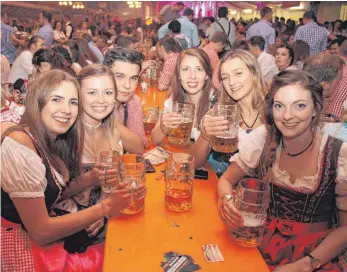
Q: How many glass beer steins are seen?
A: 7